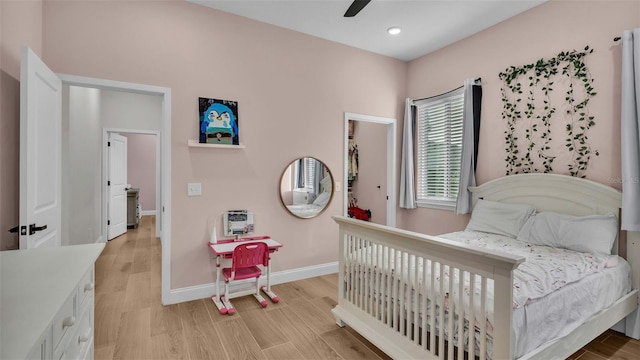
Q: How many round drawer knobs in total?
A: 3